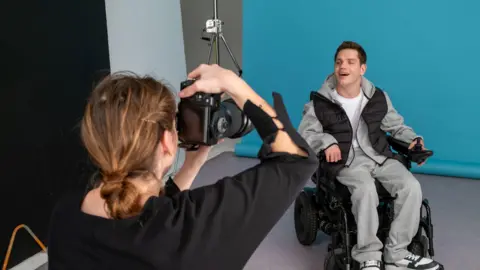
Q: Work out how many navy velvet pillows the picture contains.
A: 0